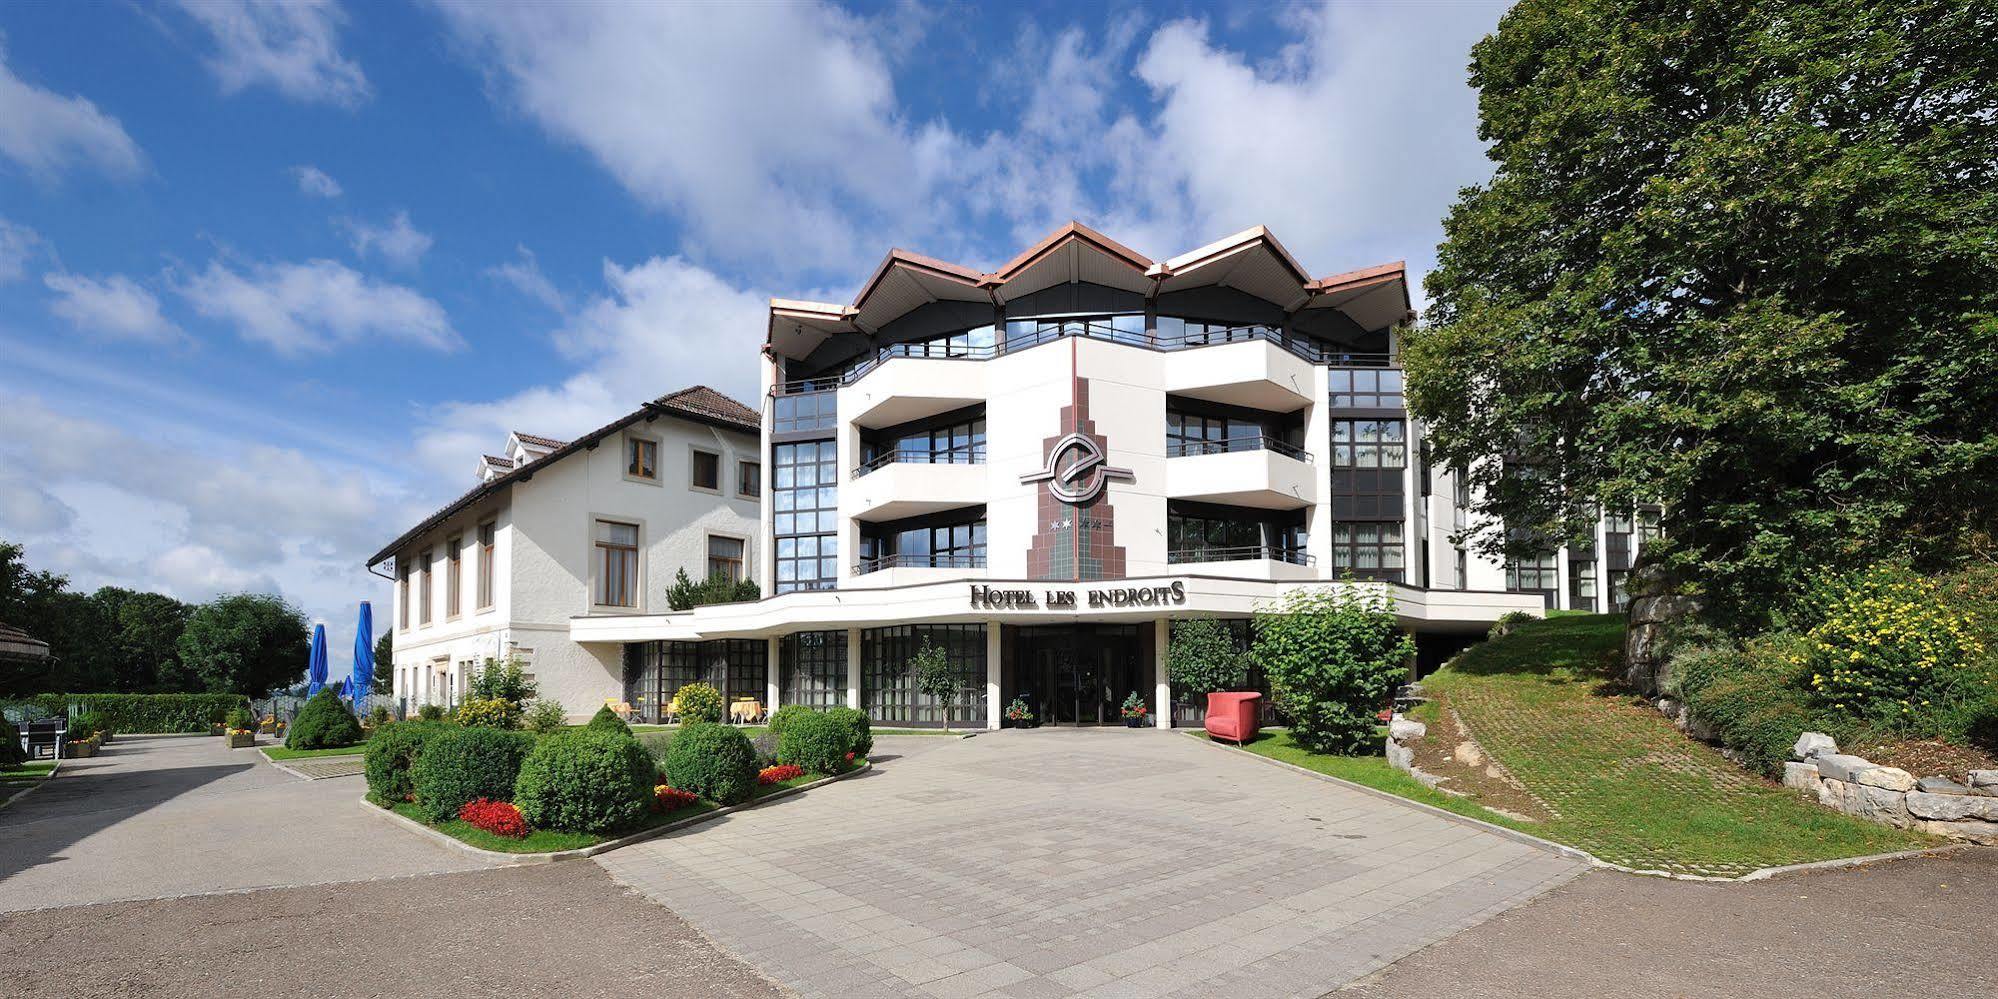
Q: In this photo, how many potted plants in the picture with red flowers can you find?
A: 2